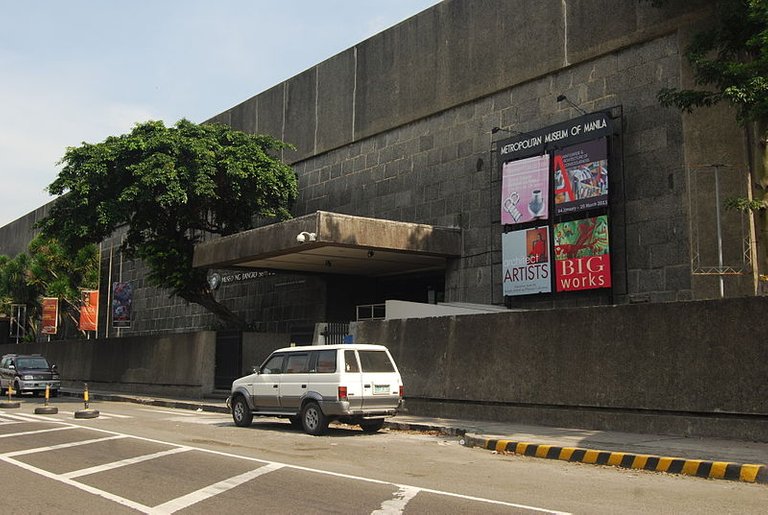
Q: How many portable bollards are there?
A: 3